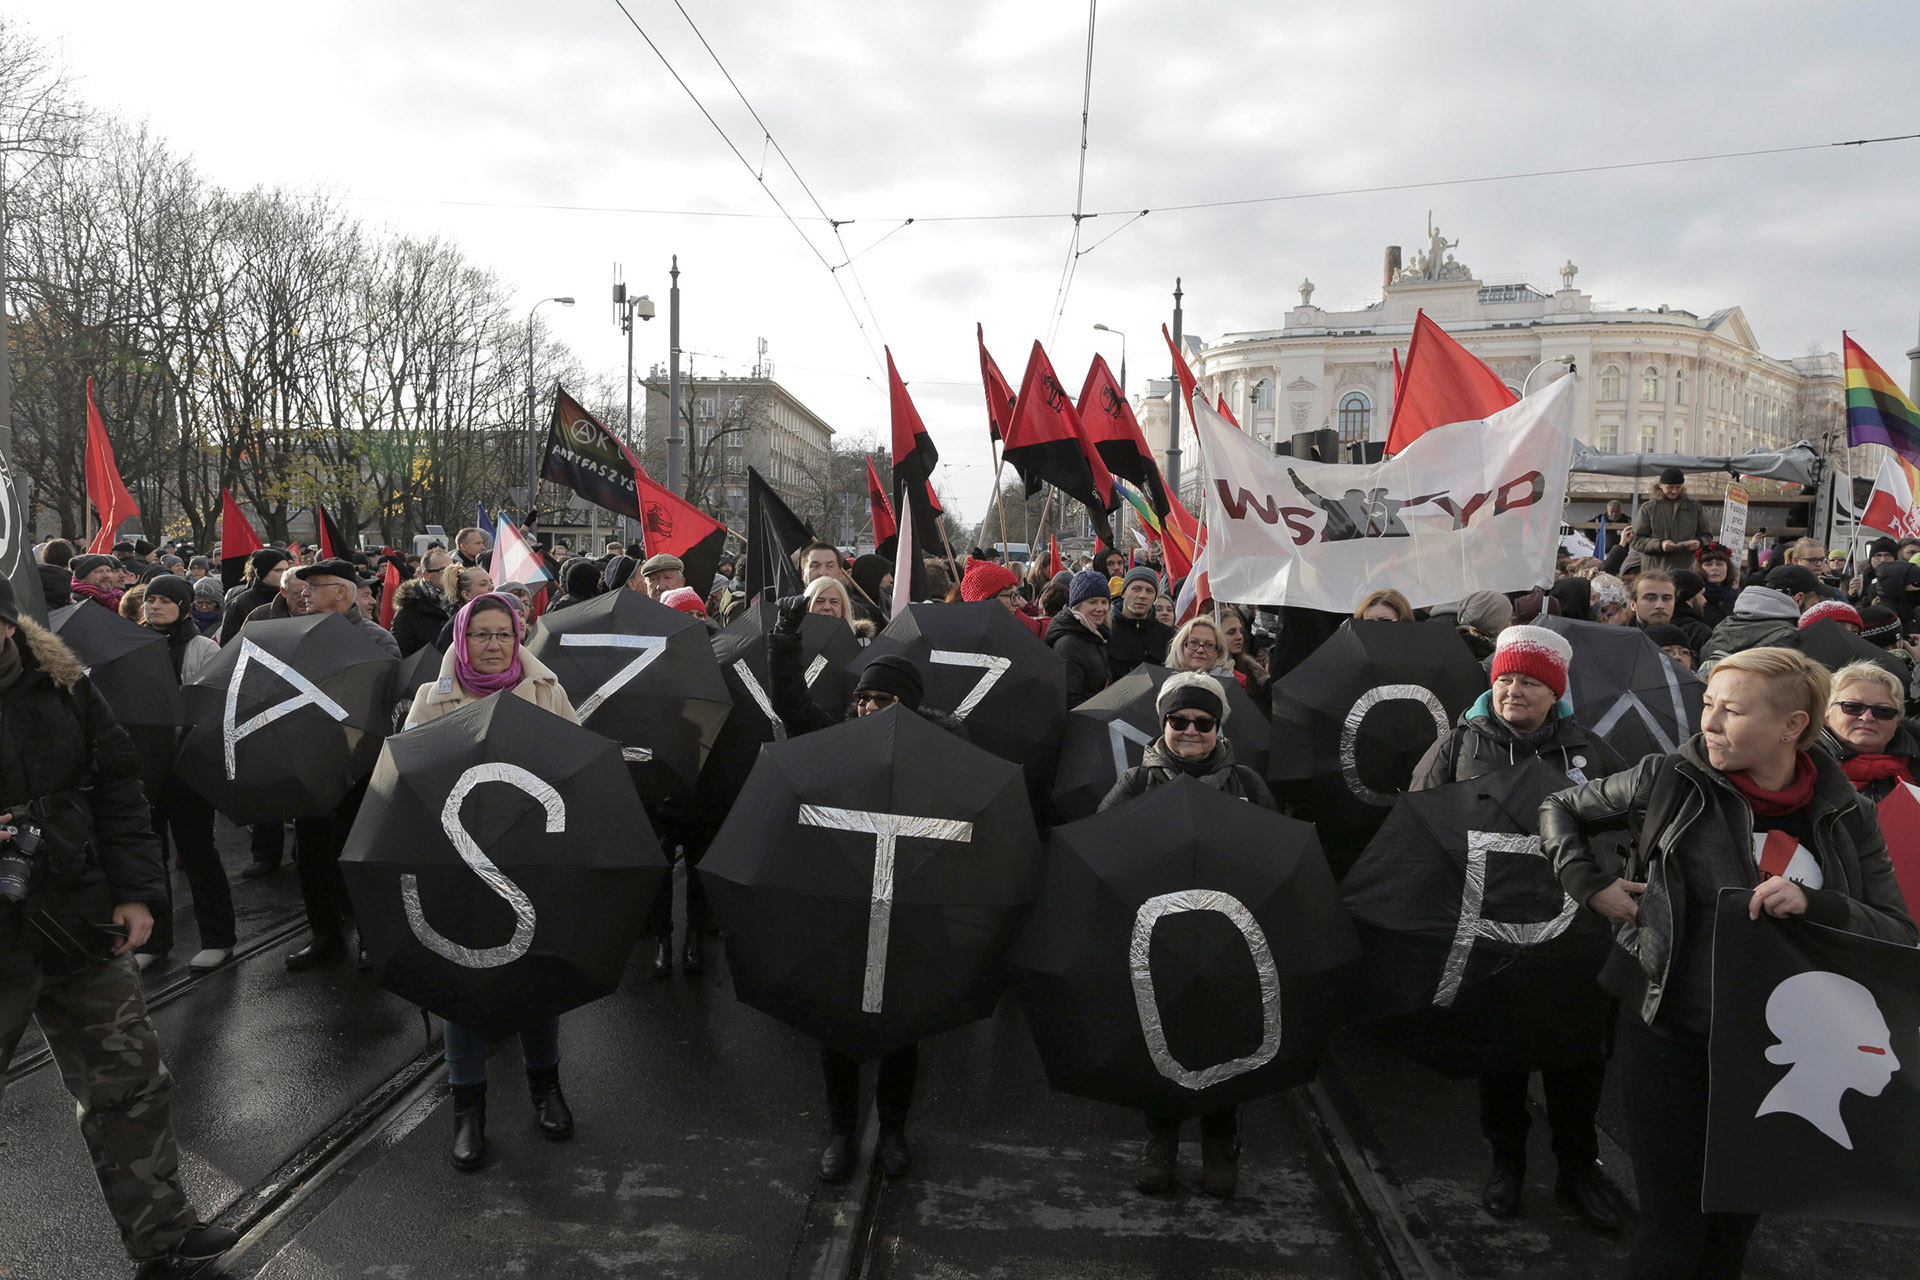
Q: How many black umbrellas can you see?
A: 14